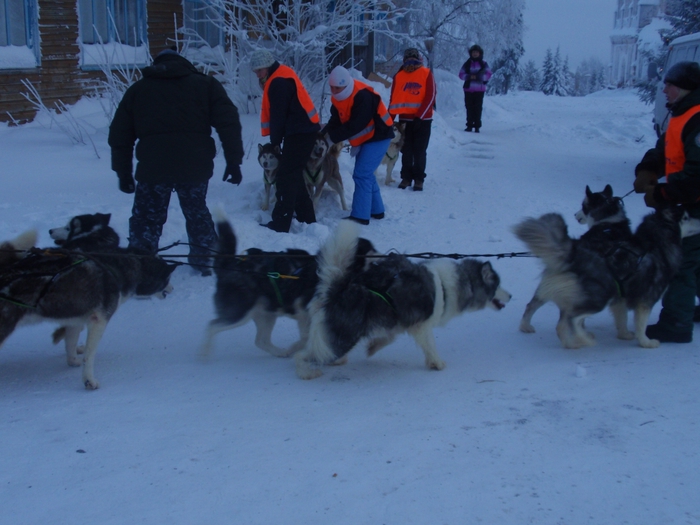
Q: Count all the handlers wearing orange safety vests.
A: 4